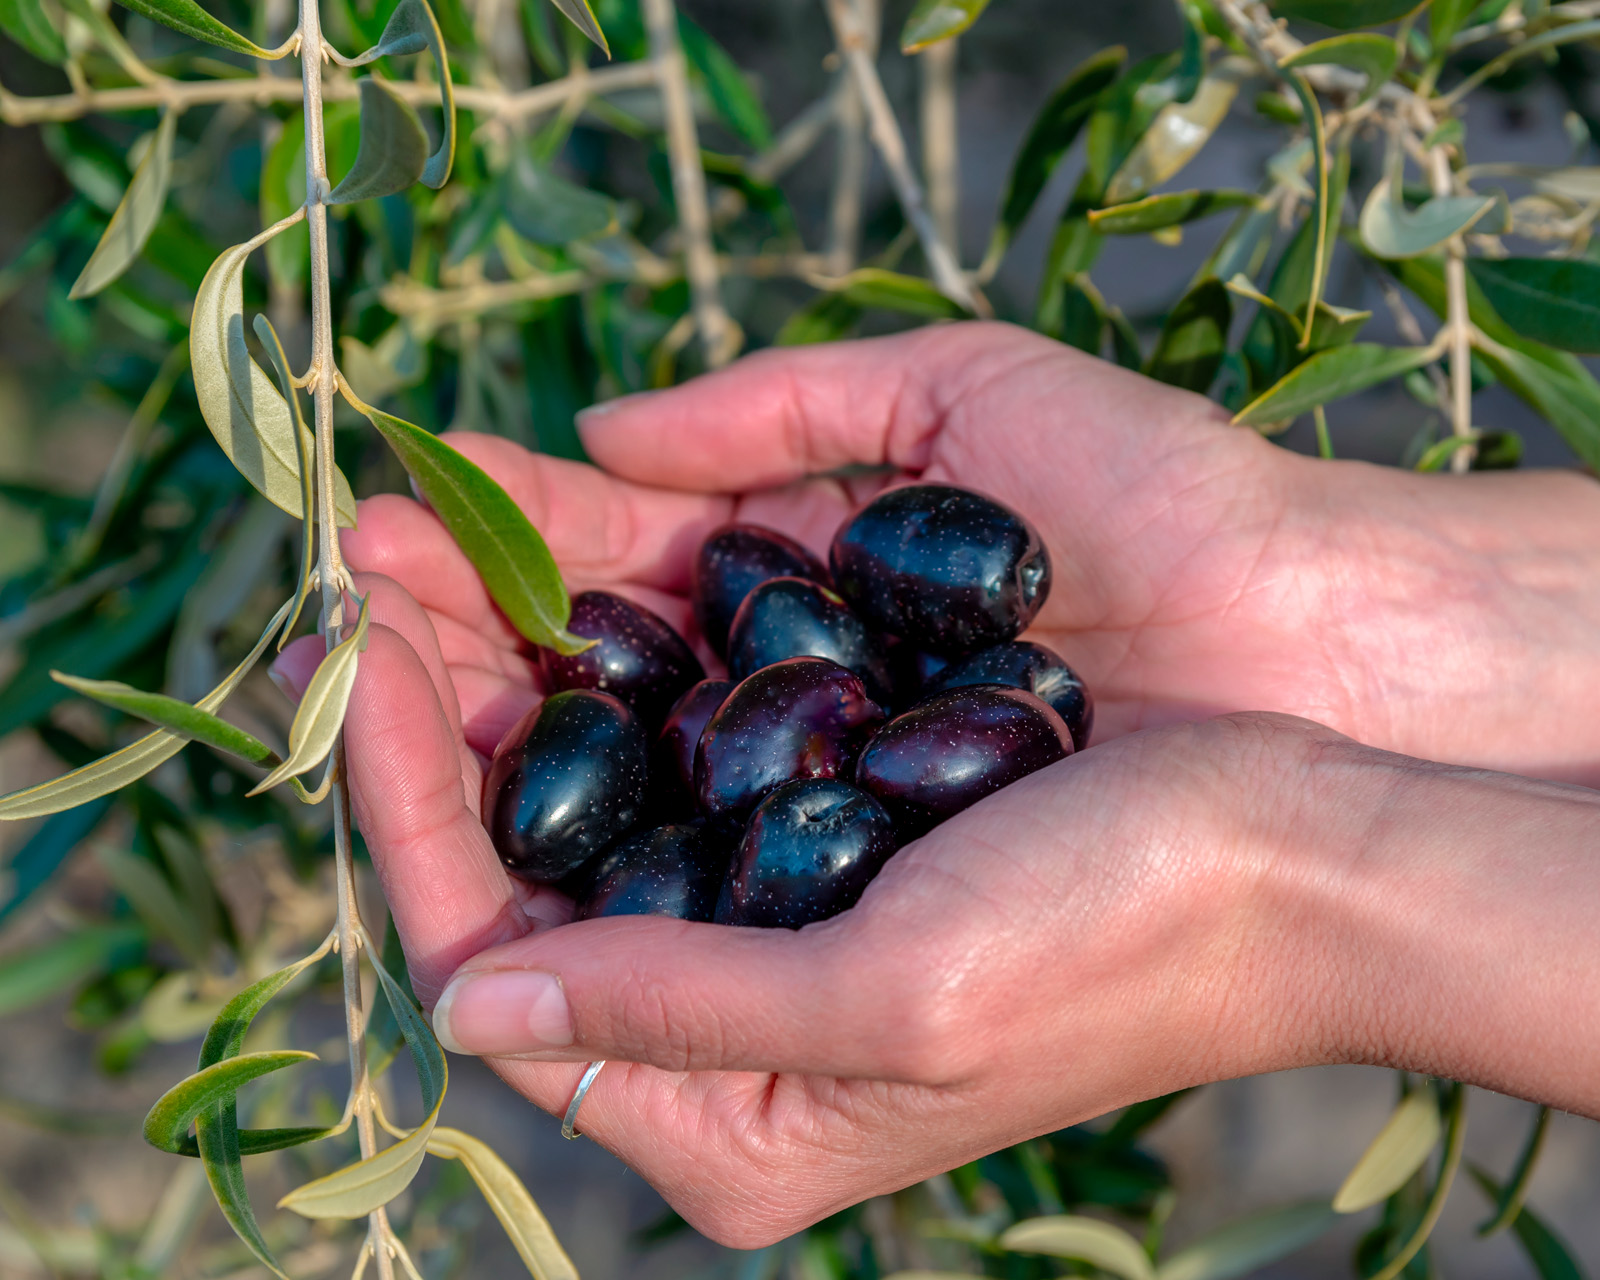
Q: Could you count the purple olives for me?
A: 11